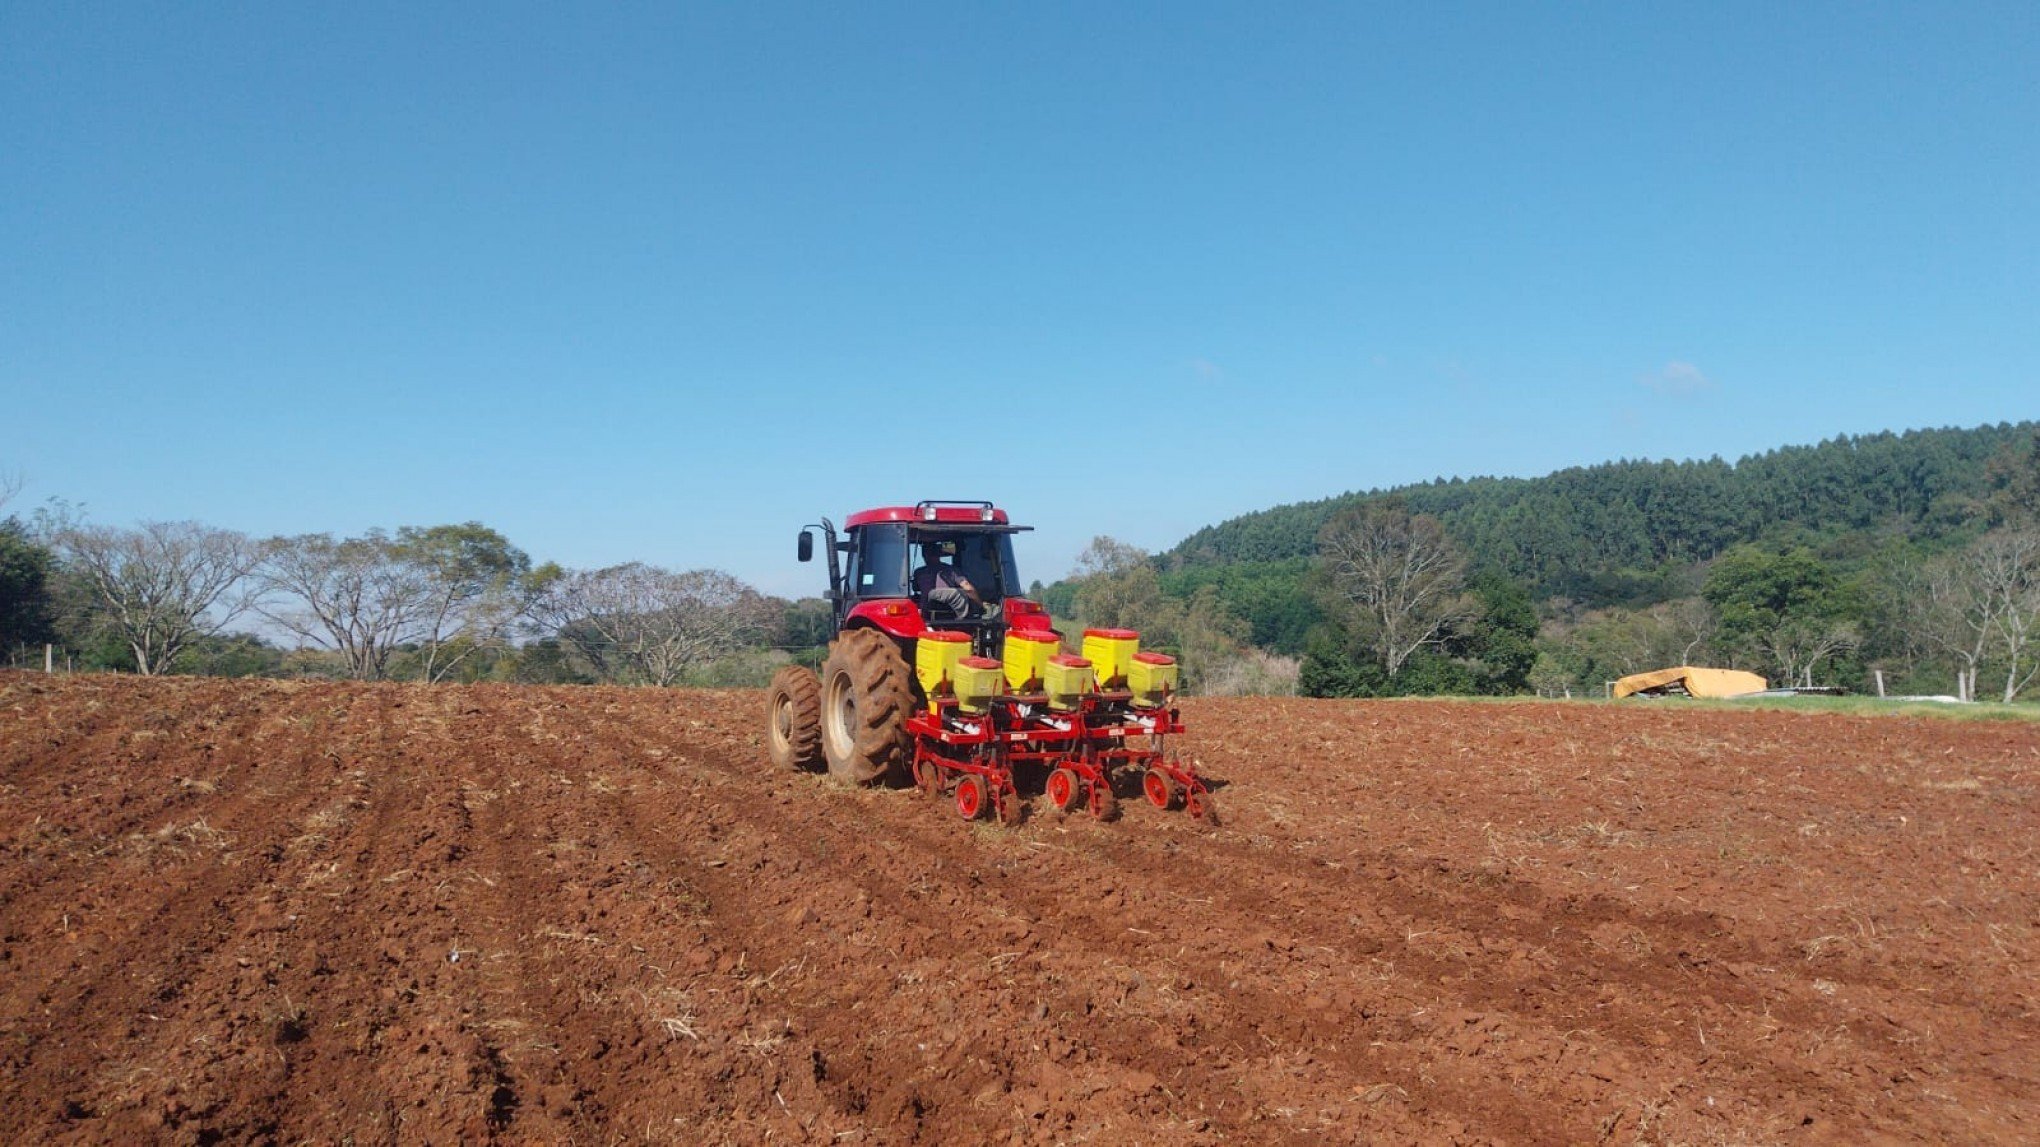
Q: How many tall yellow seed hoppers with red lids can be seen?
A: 3